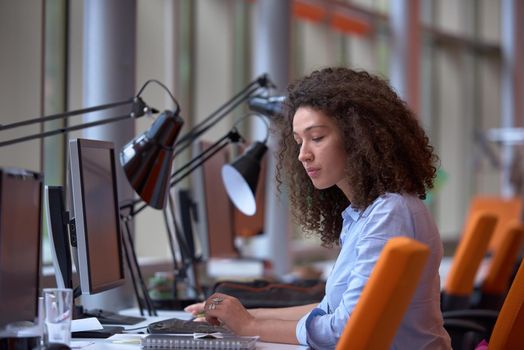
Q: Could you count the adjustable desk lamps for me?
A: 3